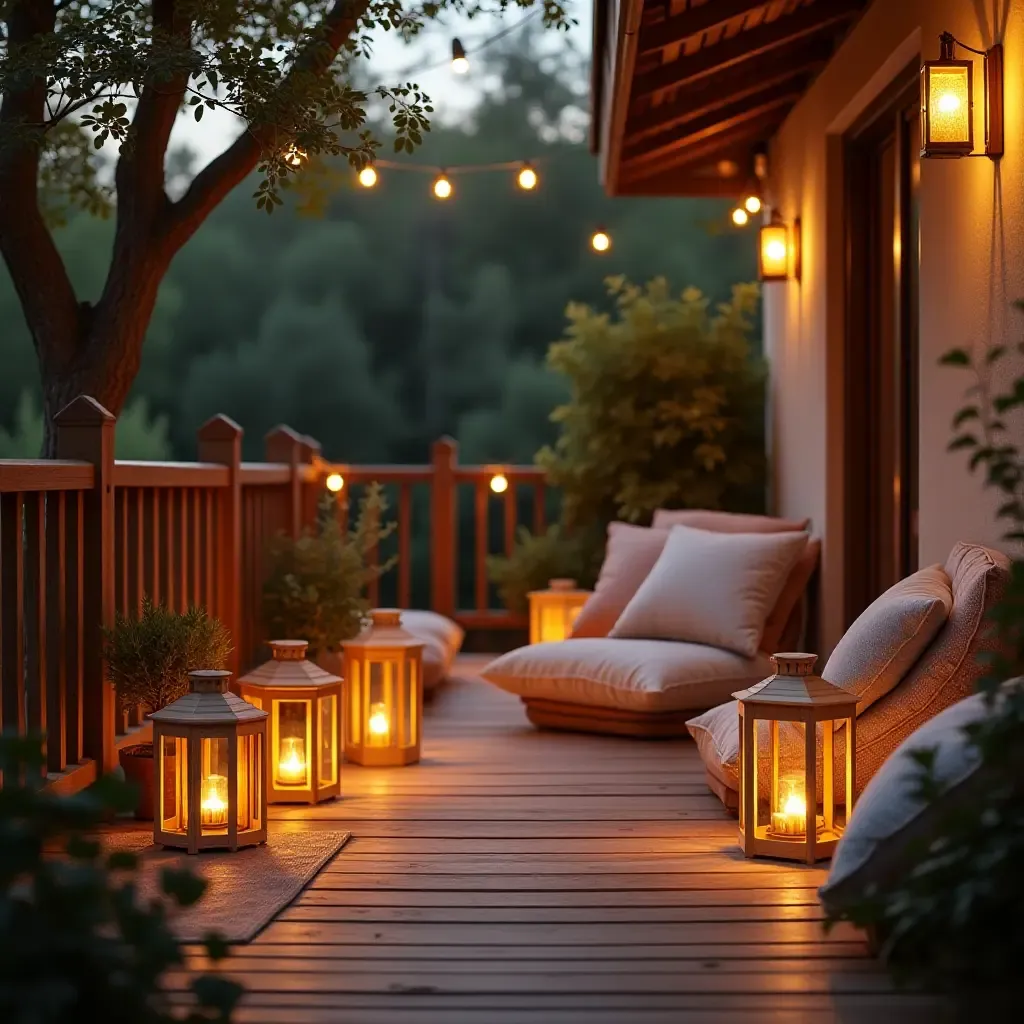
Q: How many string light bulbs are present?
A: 10